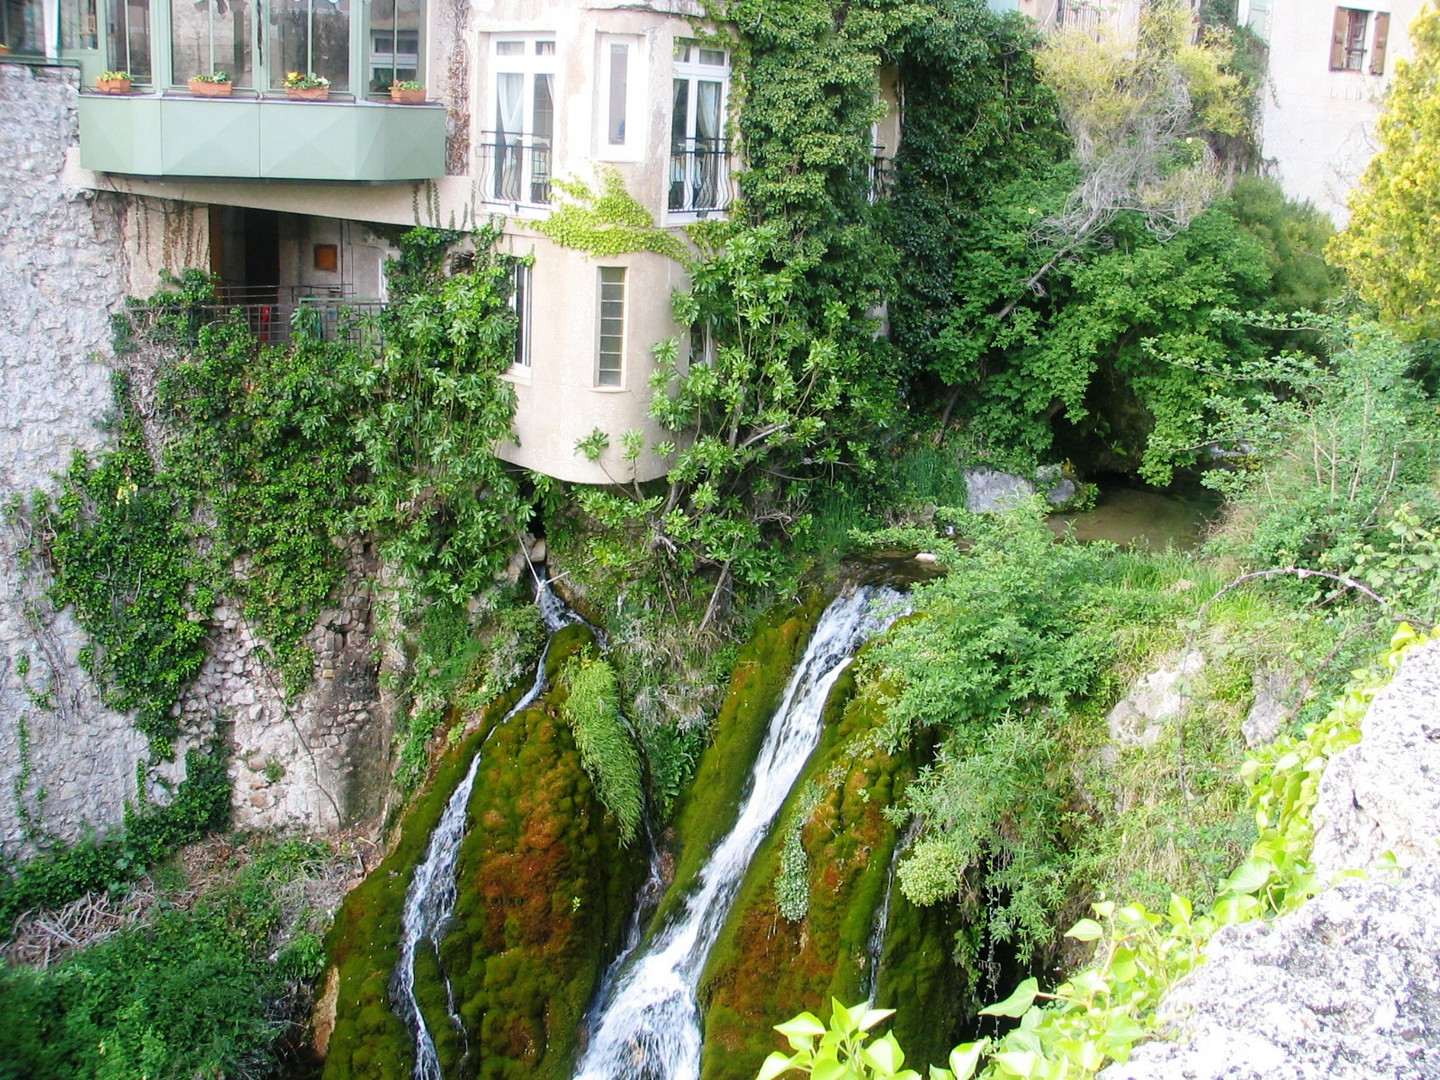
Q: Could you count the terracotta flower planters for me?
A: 4